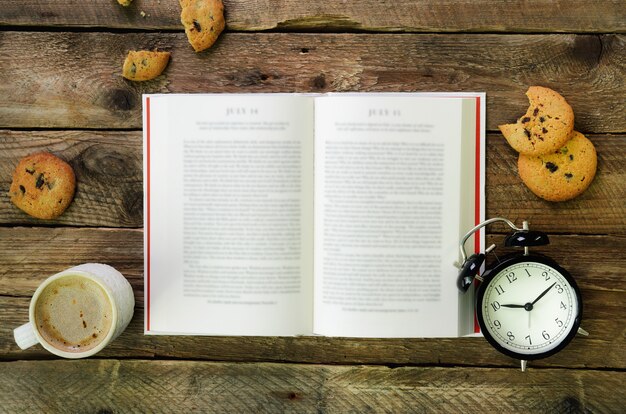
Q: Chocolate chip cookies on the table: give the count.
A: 5